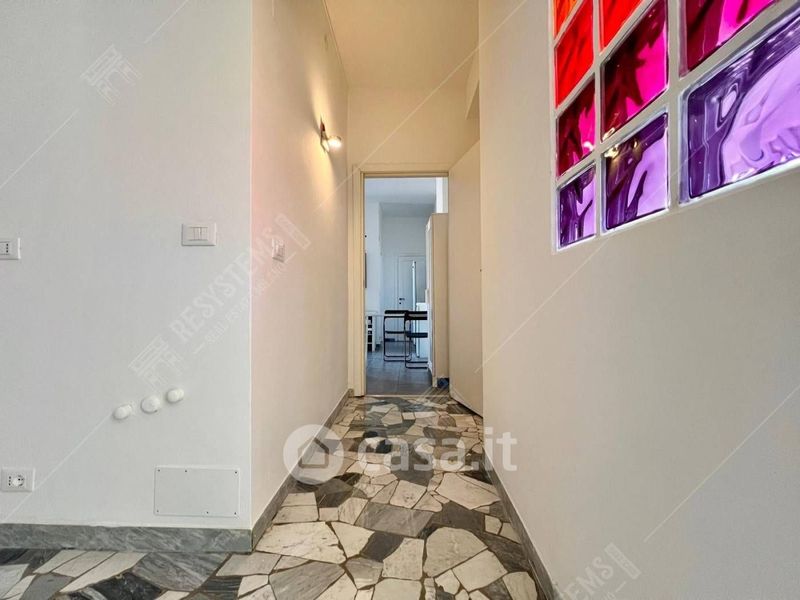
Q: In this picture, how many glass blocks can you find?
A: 9